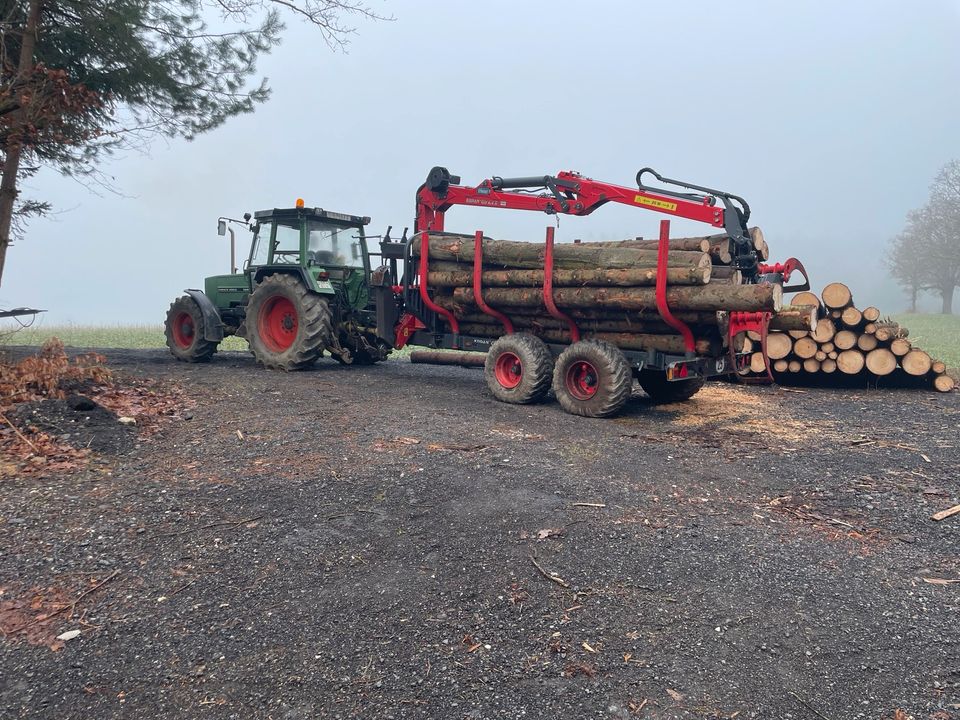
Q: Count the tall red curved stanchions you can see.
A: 4